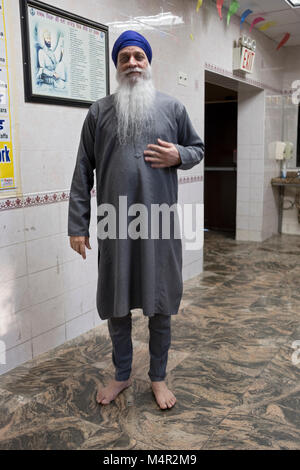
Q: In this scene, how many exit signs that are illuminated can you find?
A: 1